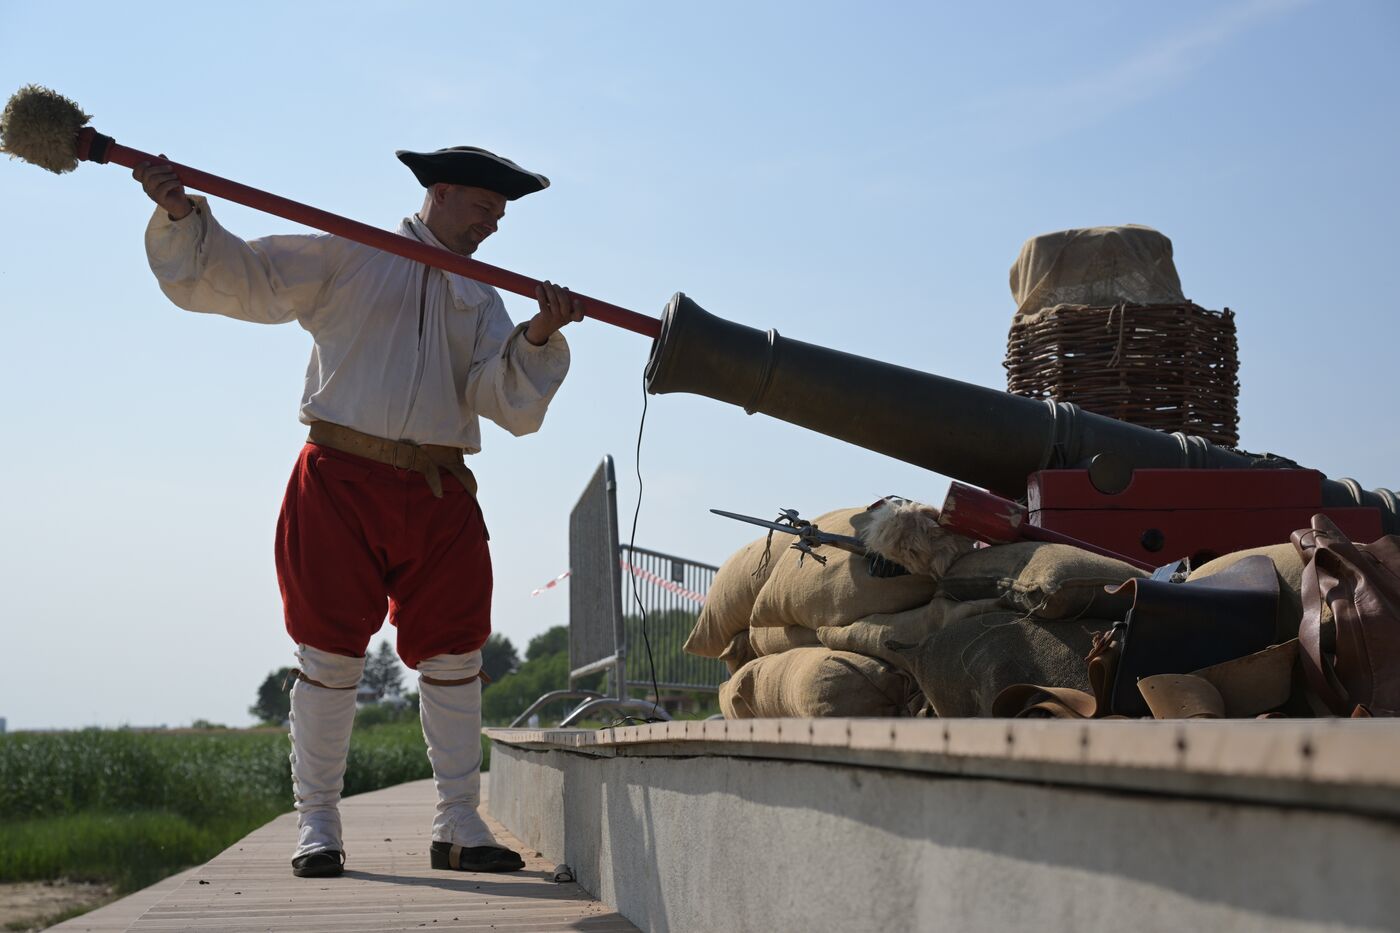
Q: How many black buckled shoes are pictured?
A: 2